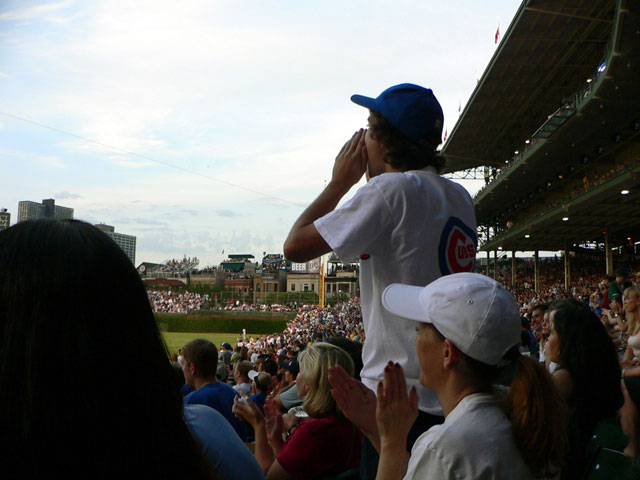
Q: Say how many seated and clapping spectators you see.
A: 2